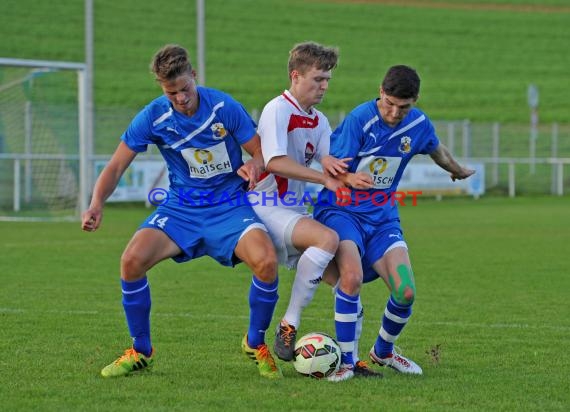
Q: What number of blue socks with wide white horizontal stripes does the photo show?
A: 2